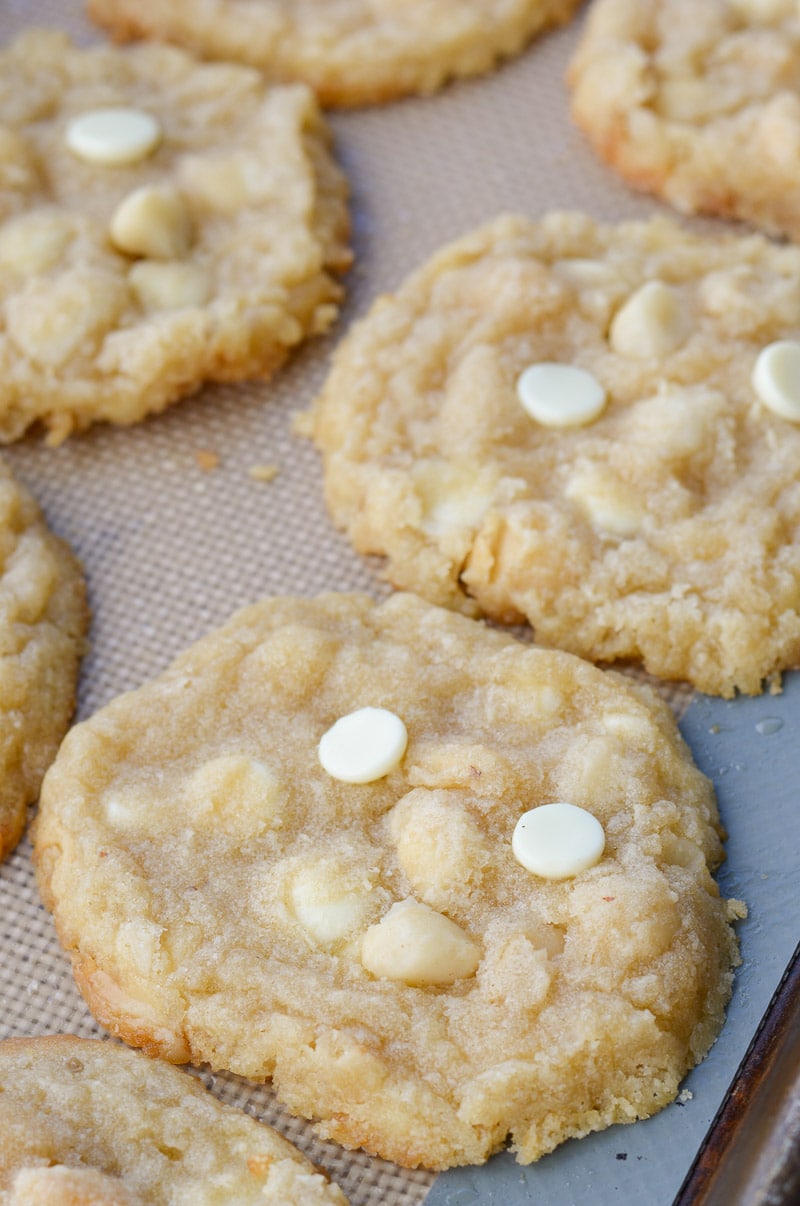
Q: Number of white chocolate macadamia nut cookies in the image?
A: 7